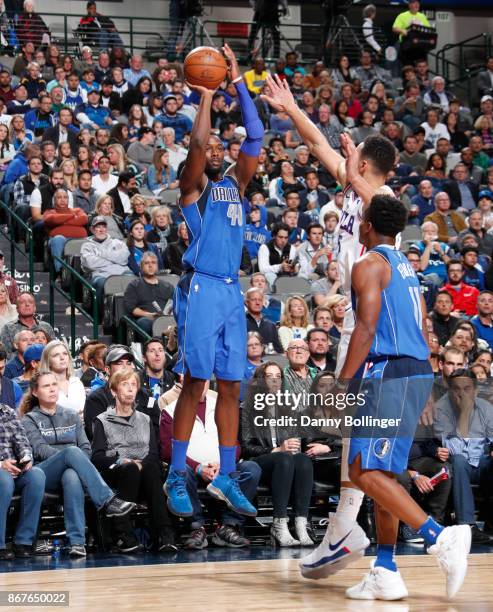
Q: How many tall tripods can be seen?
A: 3